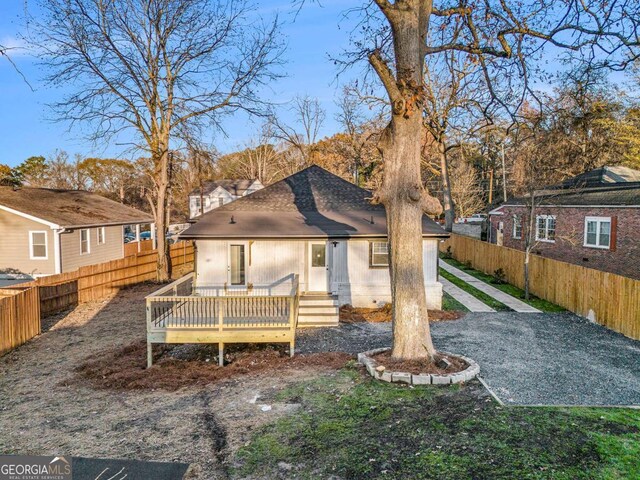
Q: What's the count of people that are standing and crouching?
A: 0